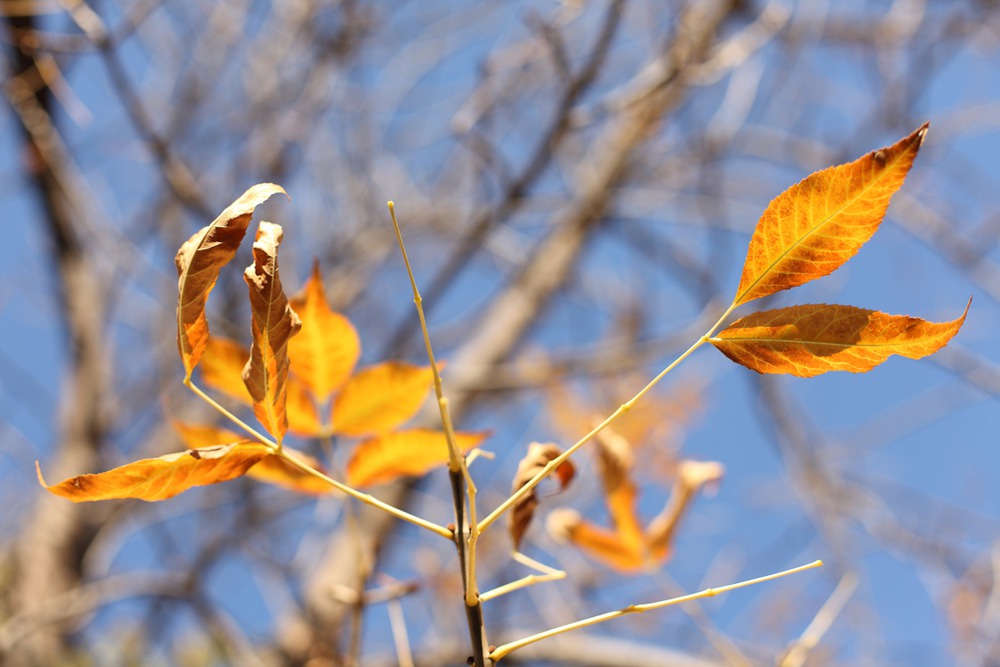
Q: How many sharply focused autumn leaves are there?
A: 5